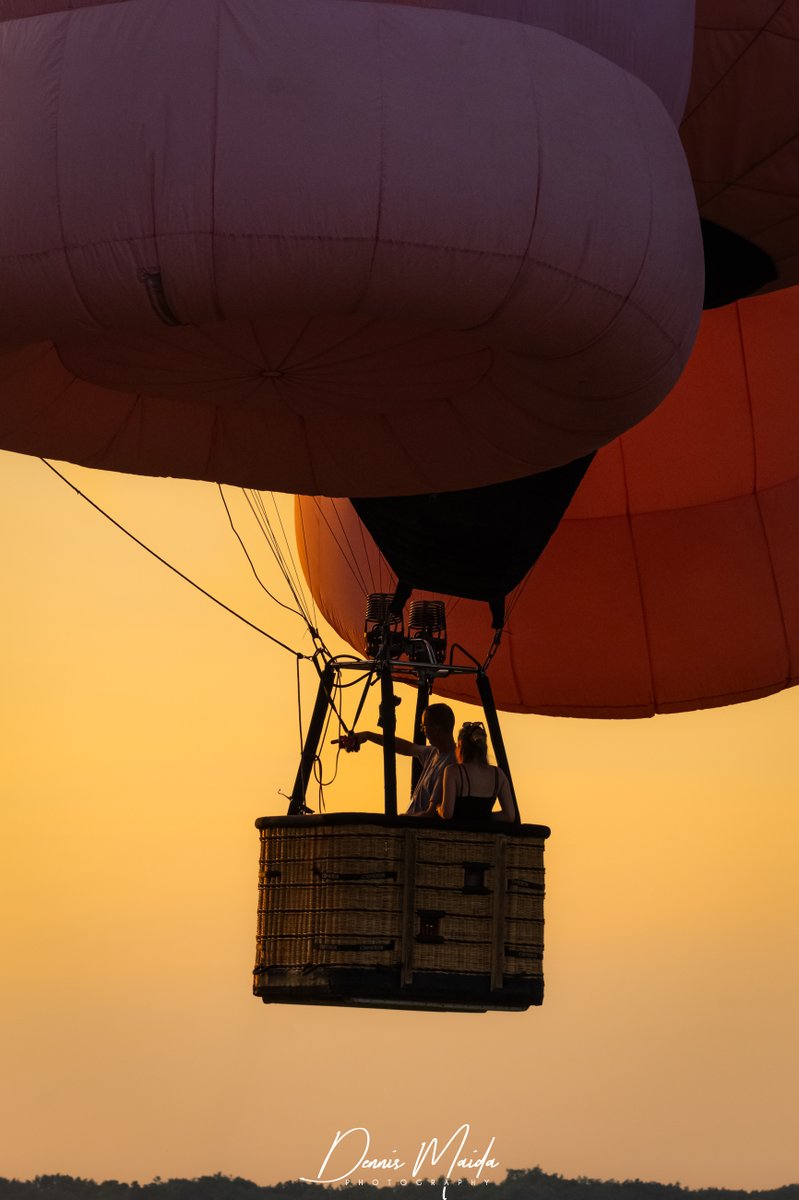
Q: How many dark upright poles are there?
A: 4